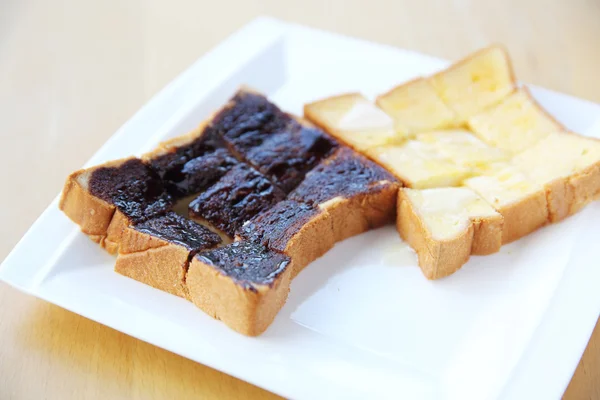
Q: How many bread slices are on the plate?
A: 2